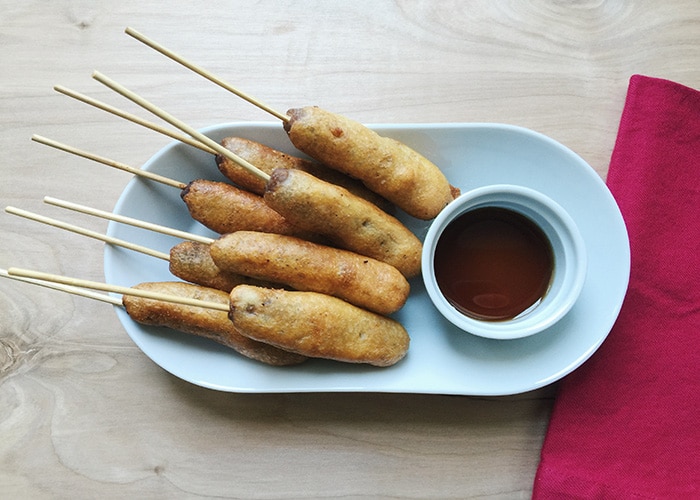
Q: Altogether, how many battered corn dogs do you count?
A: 8